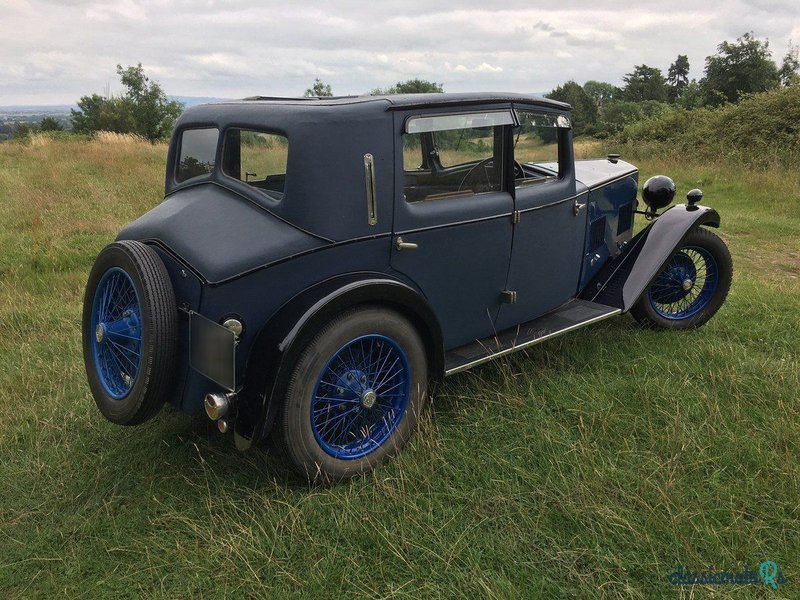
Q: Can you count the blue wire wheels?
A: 3